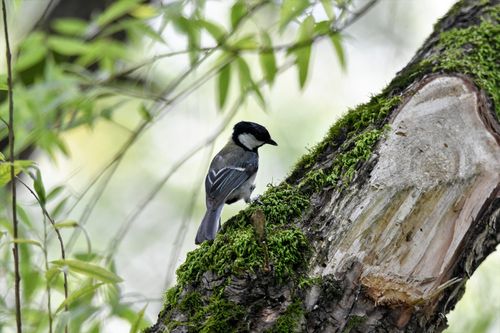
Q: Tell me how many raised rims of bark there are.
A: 1